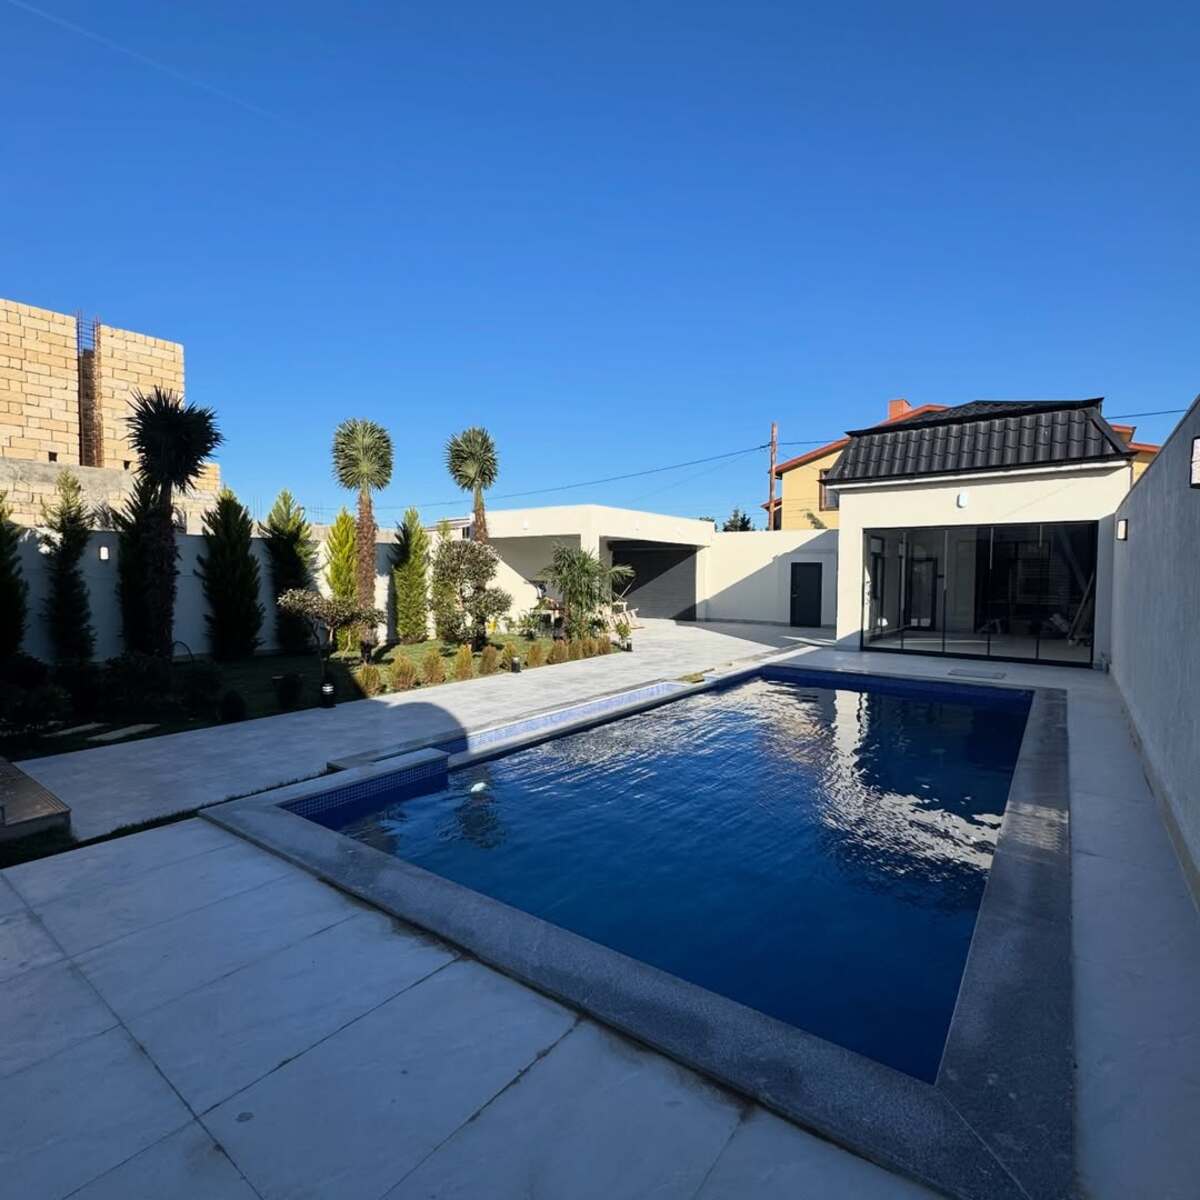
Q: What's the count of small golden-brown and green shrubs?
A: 11